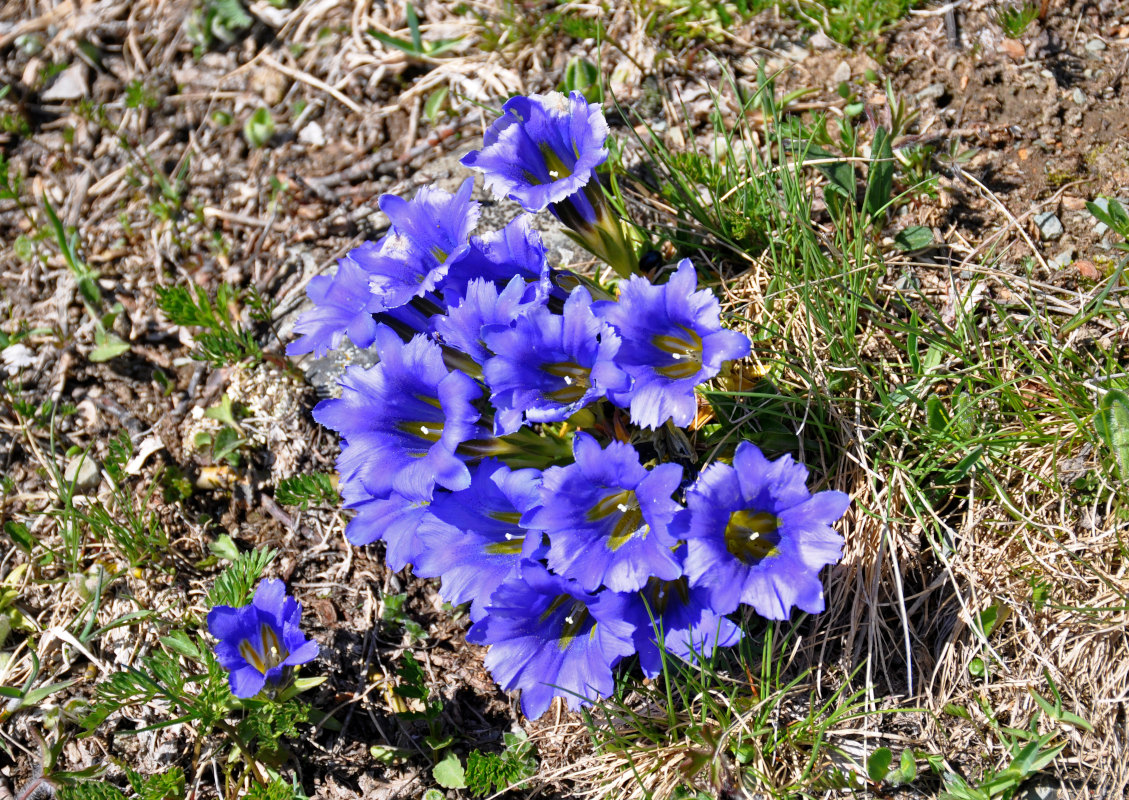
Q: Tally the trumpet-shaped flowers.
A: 15